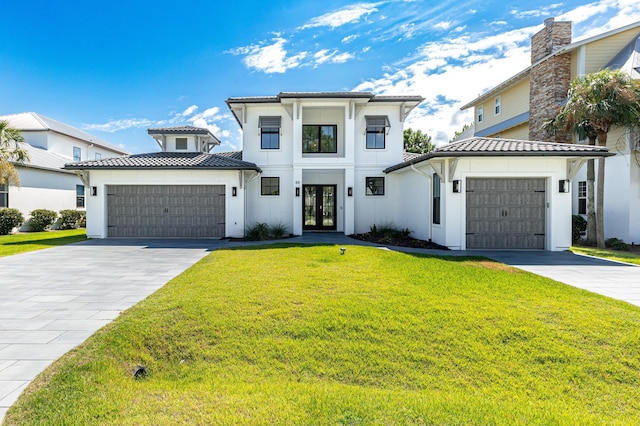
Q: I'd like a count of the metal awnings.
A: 2